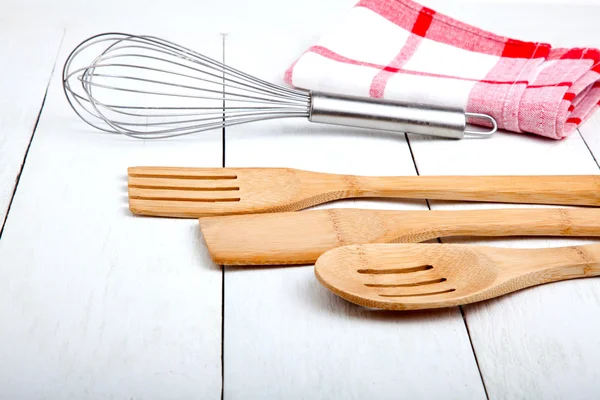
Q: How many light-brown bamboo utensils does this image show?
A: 3